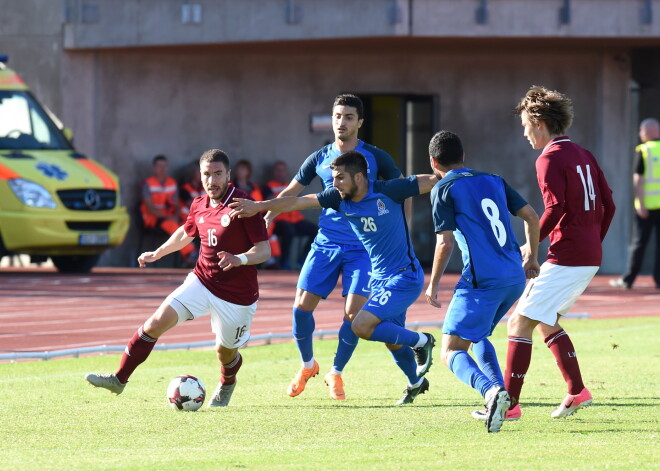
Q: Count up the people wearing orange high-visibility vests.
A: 4